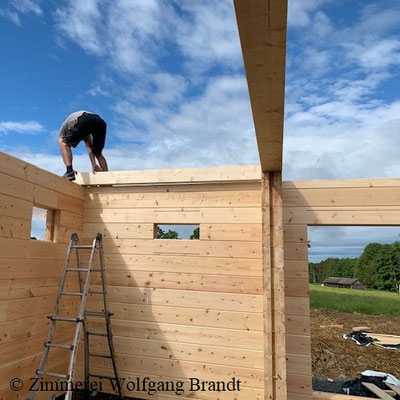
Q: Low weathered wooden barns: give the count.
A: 1